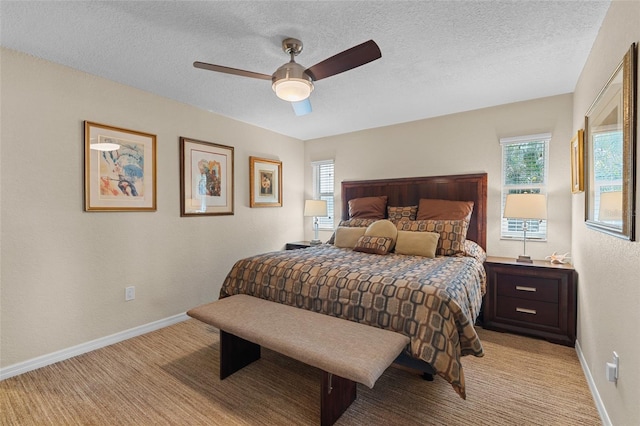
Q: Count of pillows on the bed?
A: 9